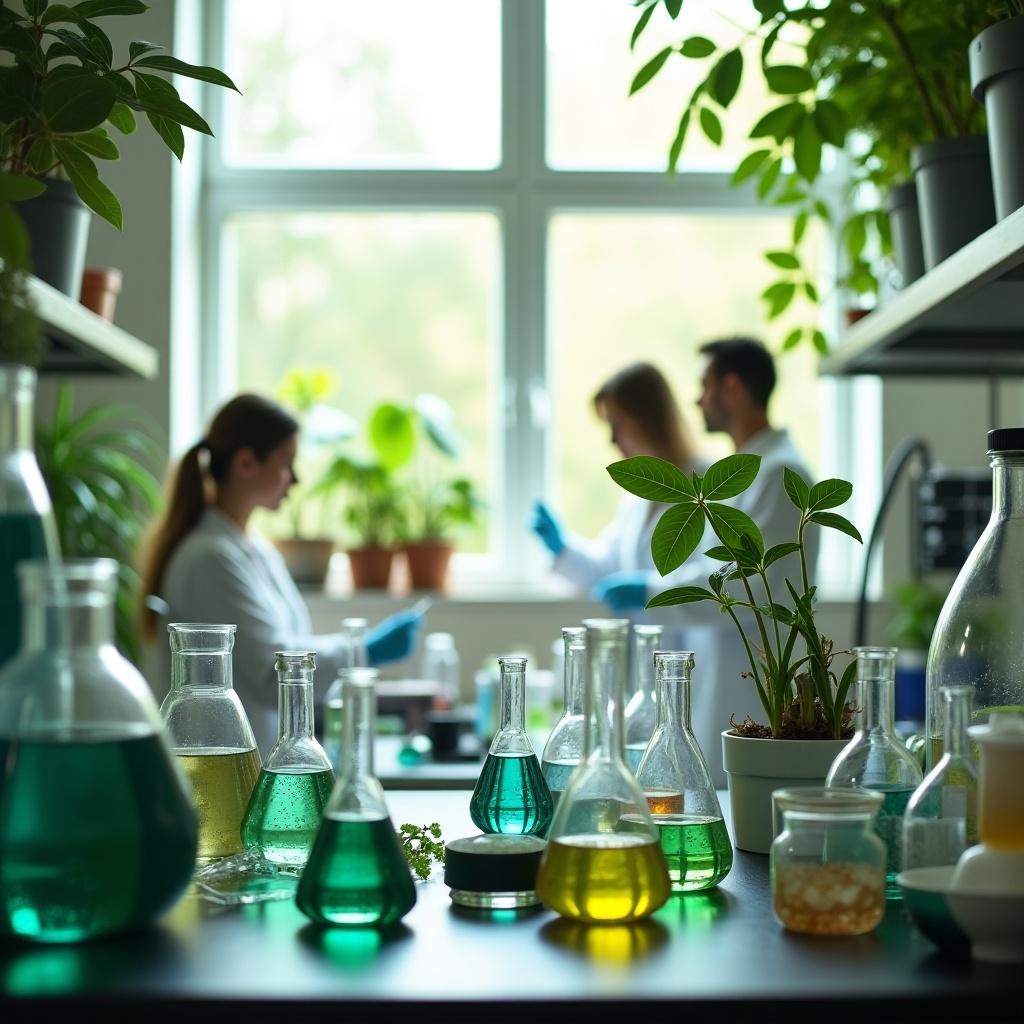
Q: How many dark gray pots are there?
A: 4